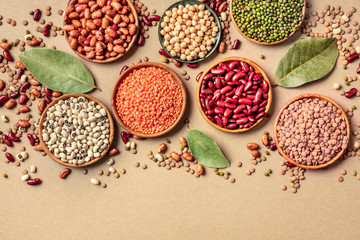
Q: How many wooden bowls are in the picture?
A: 6